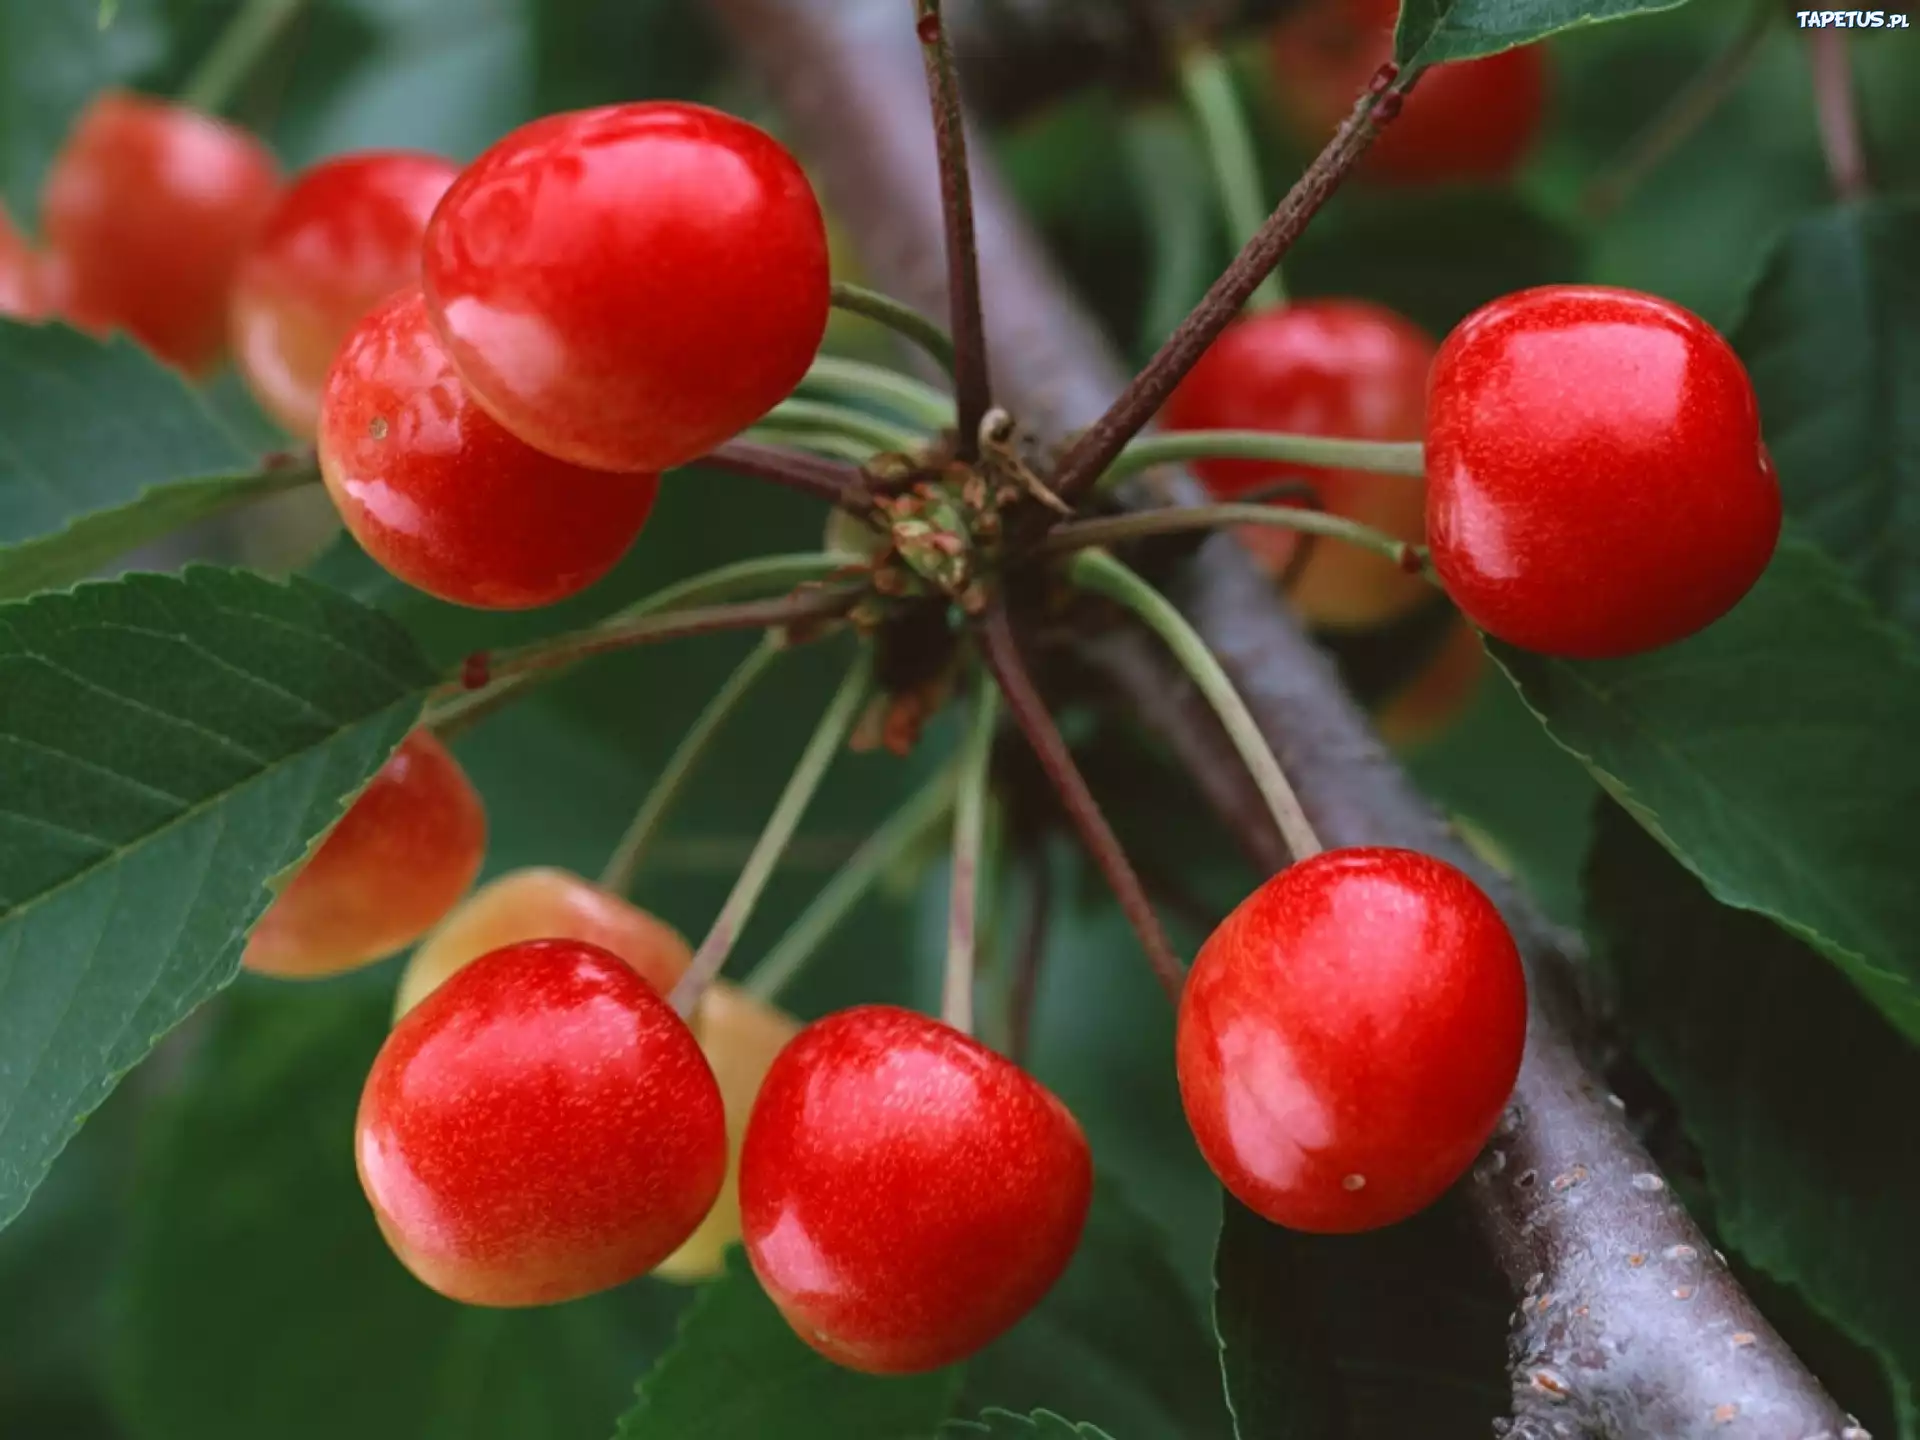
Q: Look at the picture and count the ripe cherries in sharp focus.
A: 6